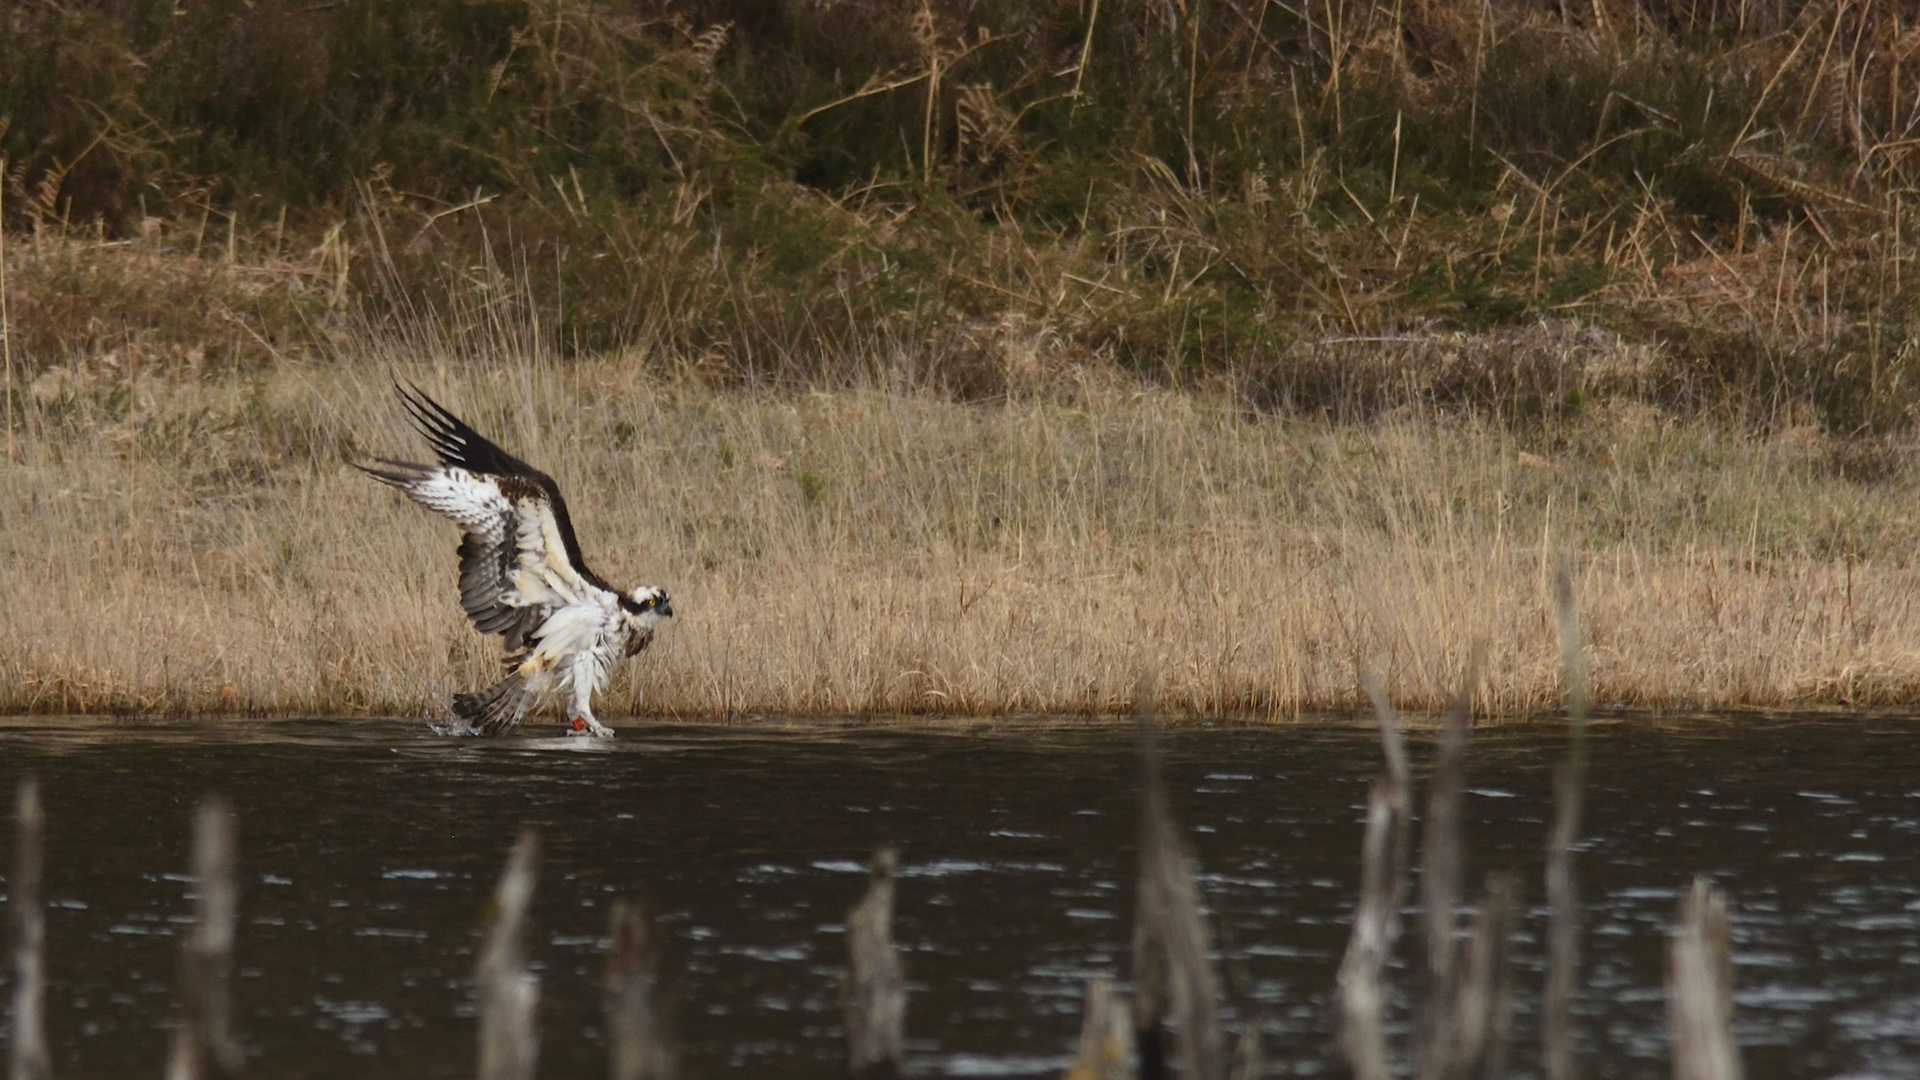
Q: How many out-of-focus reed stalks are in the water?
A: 12